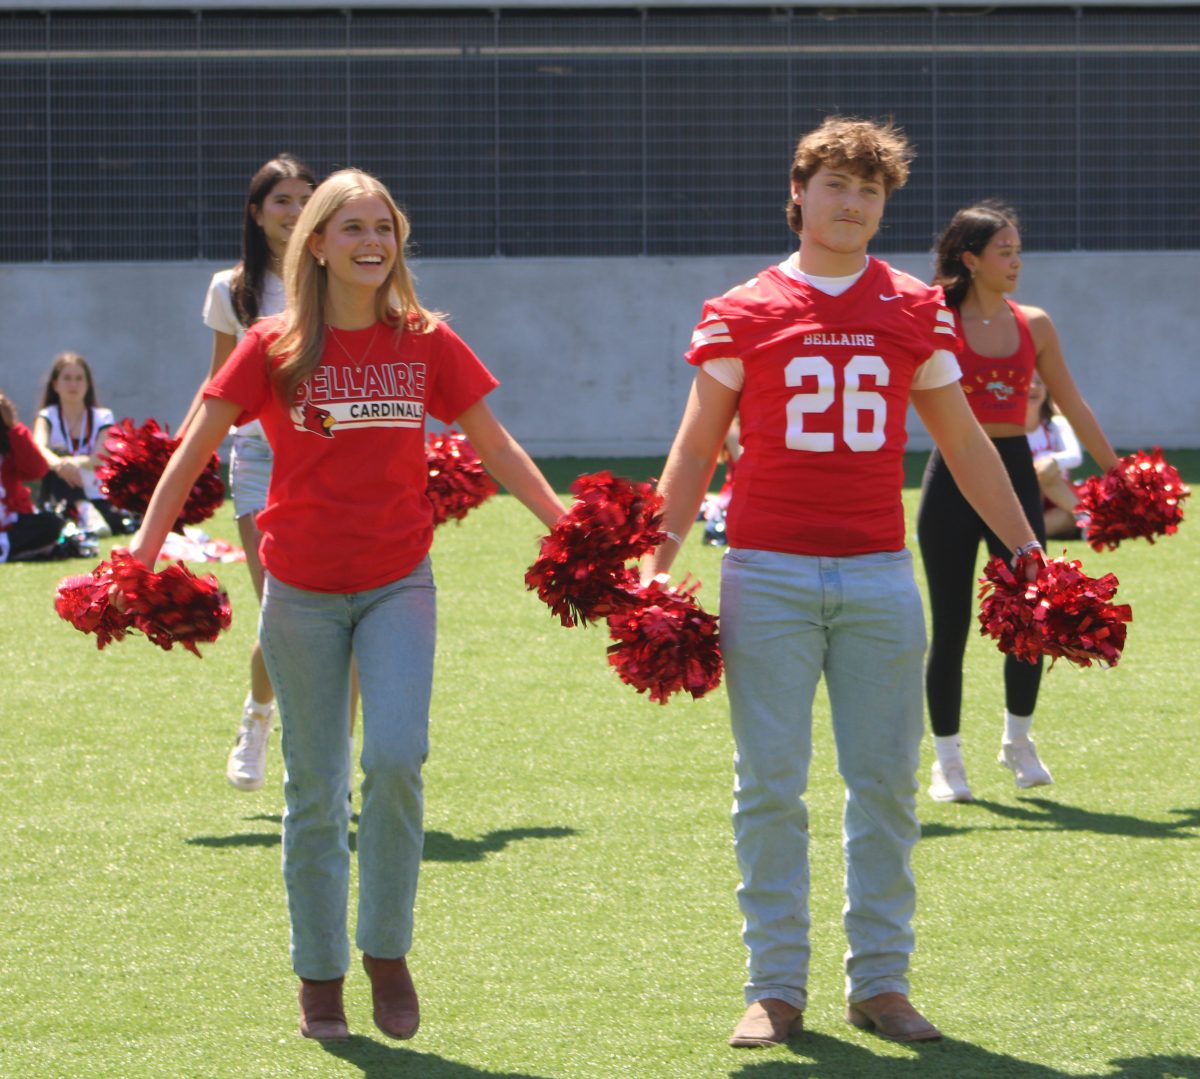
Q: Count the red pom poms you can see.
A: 7